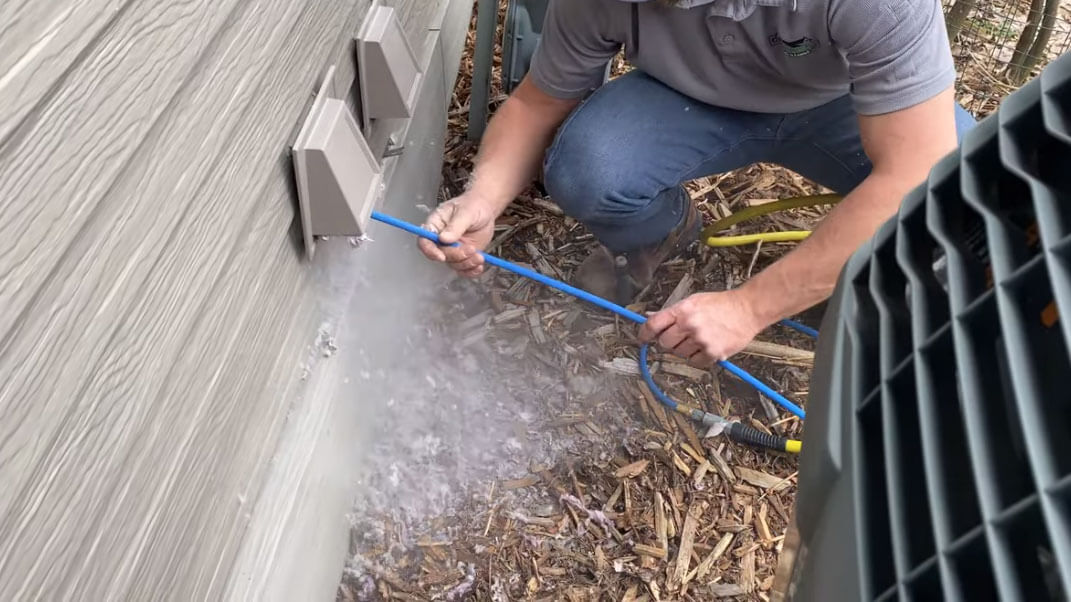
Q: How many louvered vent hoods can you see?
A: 2